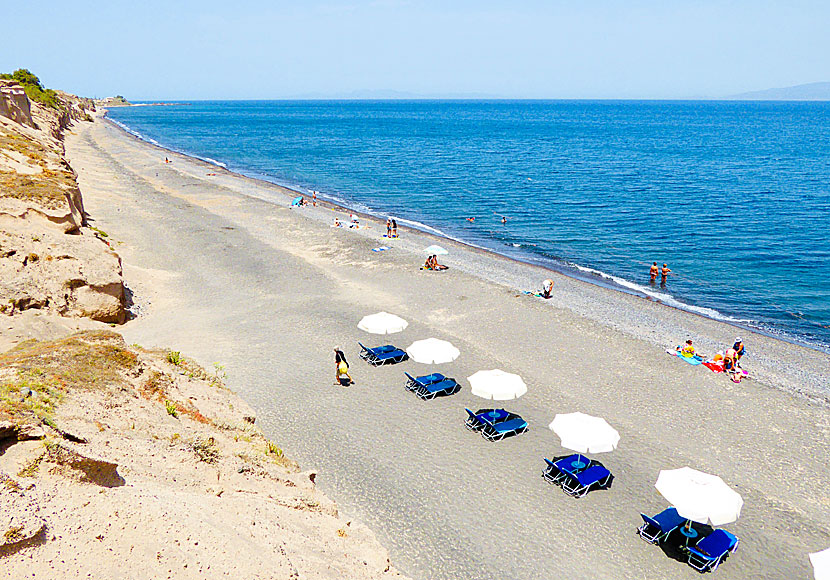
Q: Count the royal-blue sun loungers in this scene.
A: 10